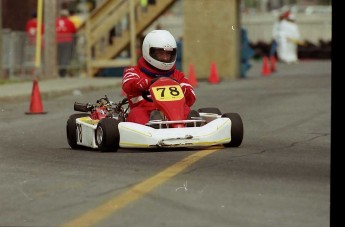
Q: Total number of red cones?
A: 5